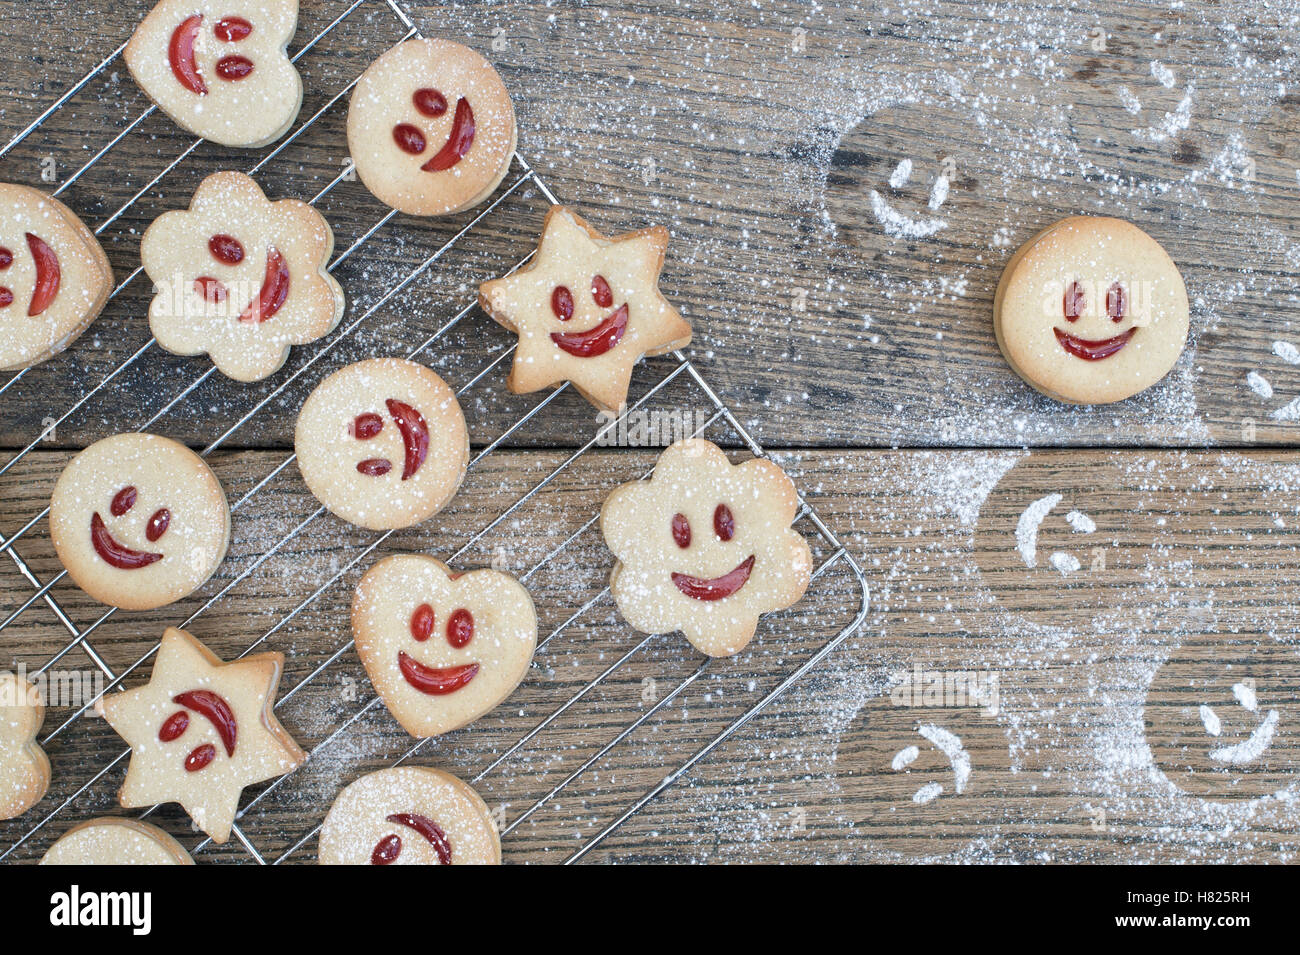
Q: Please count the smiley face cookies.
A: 12